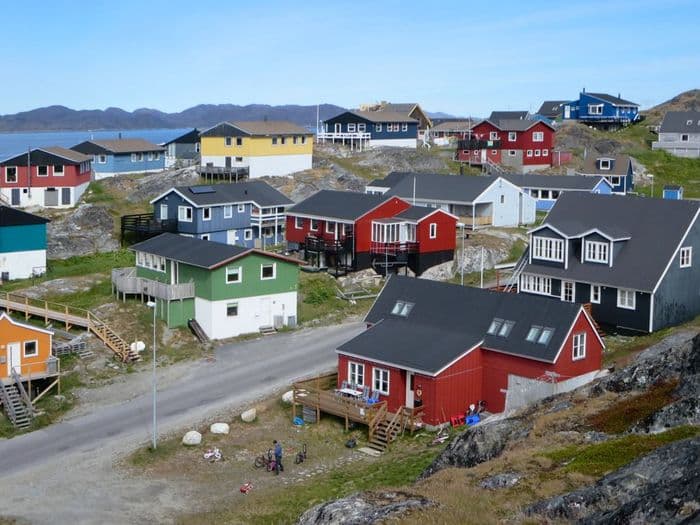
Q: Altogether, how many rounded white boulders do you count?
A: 5